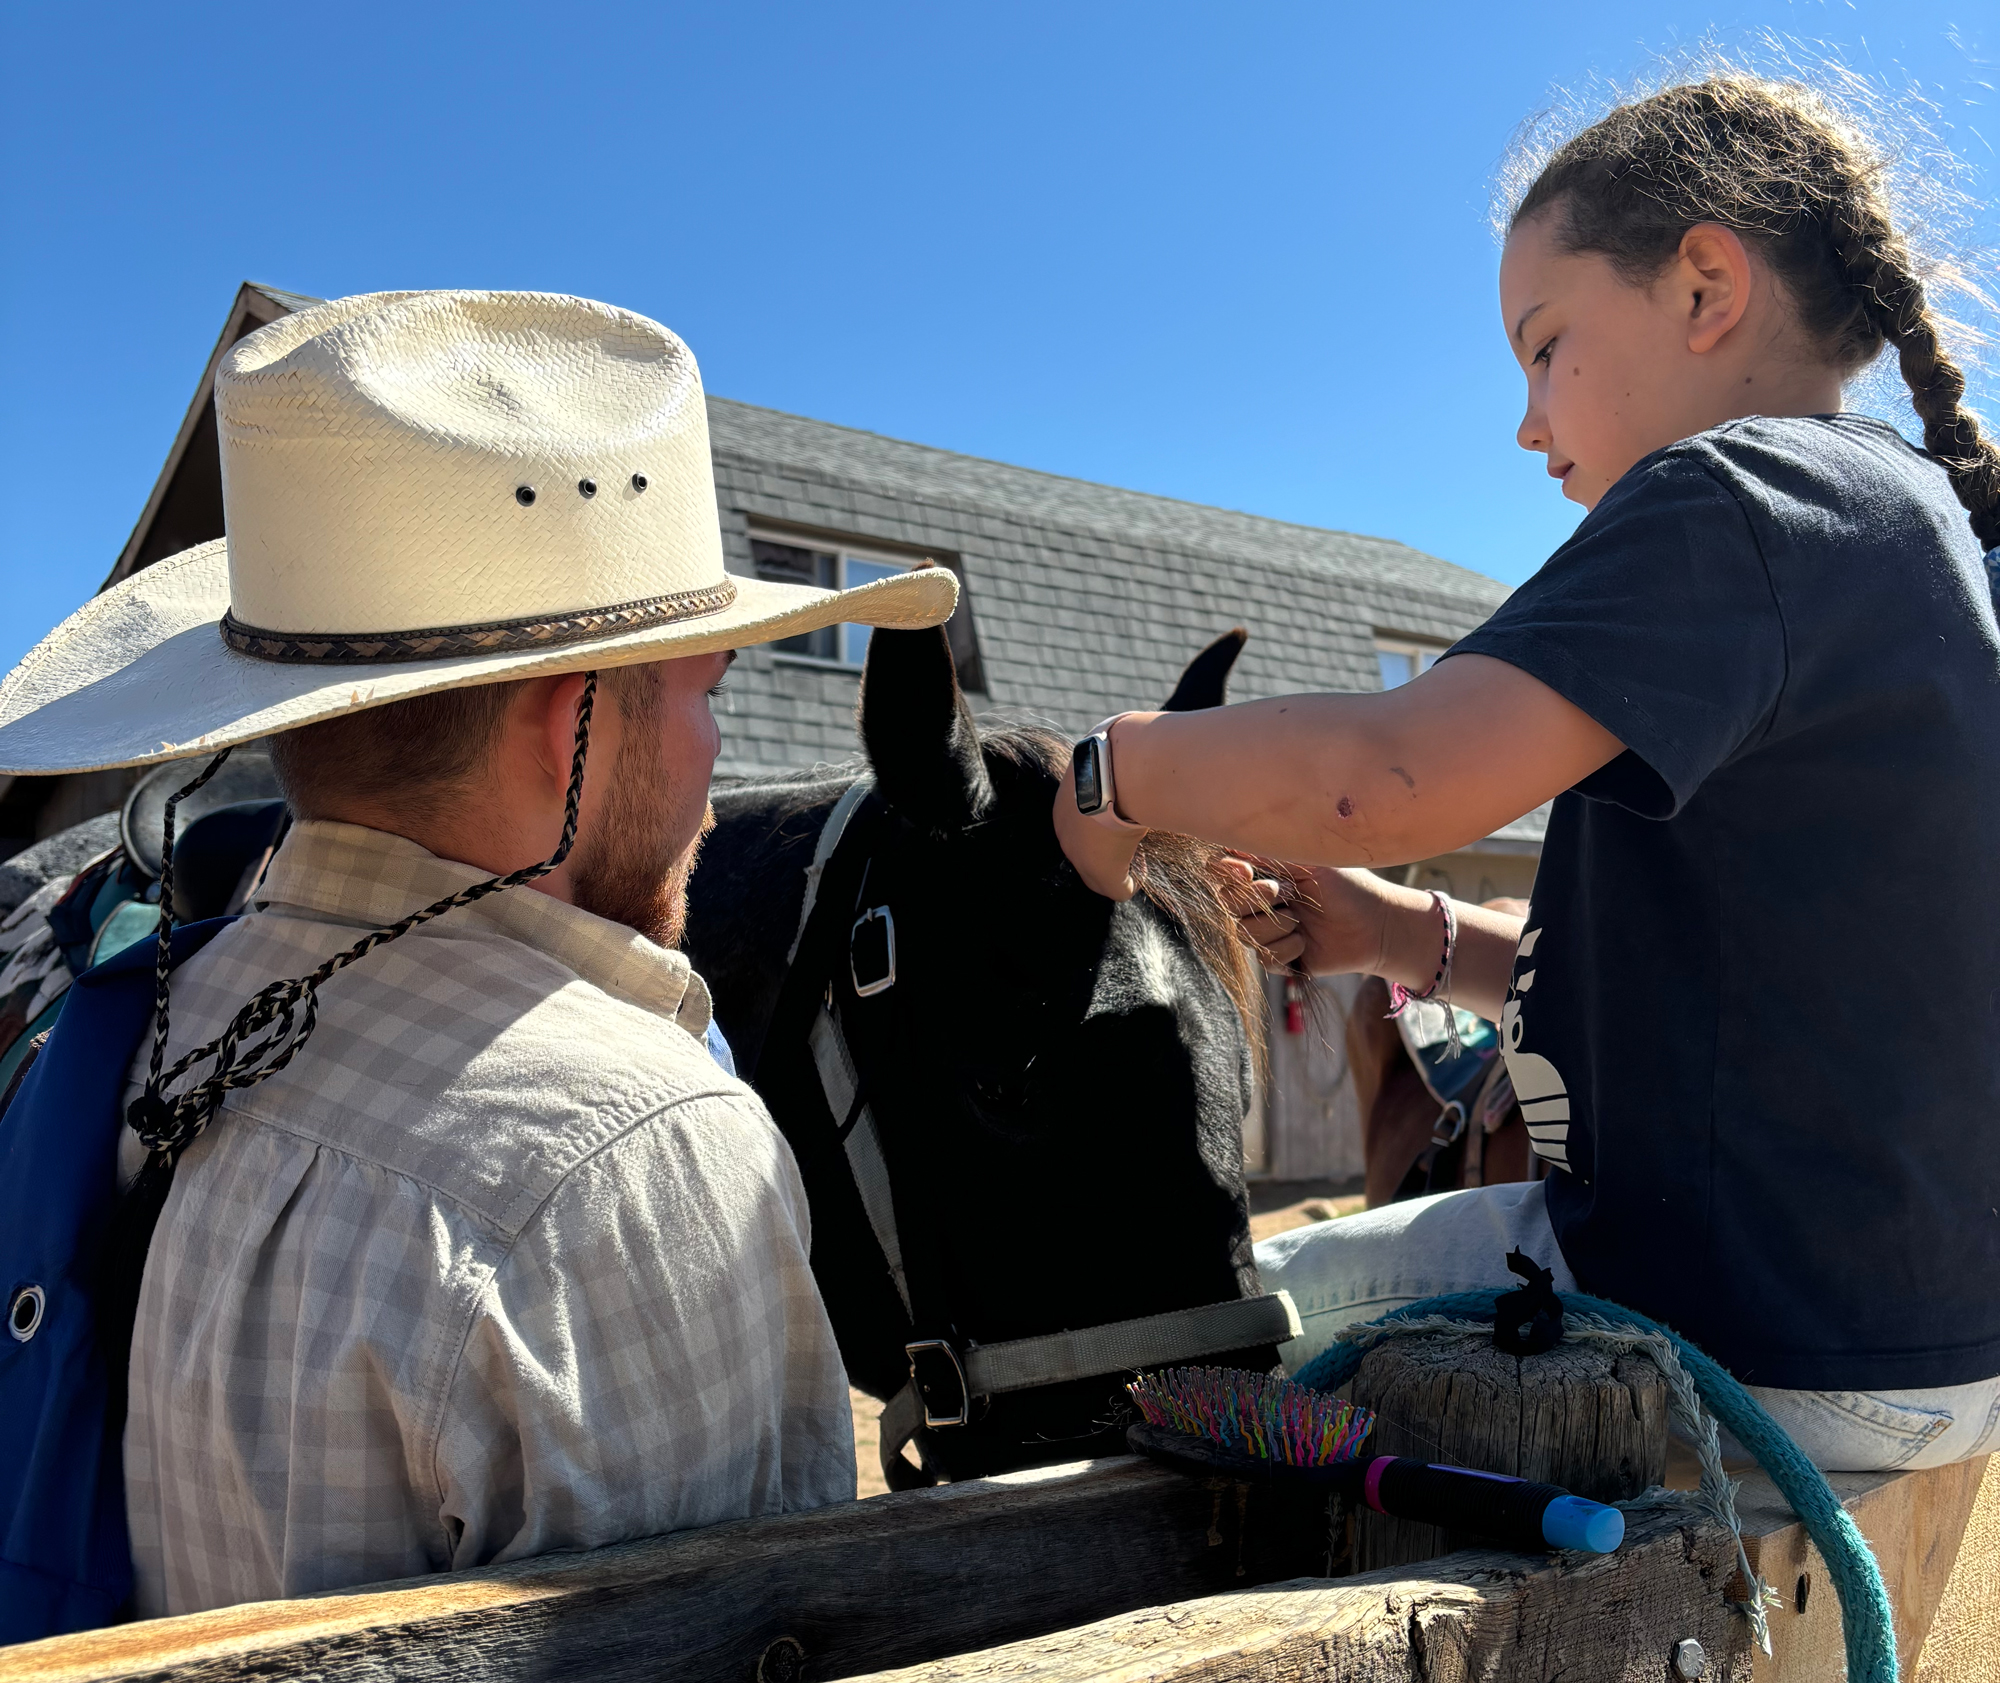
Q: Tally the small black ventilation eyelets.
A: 3